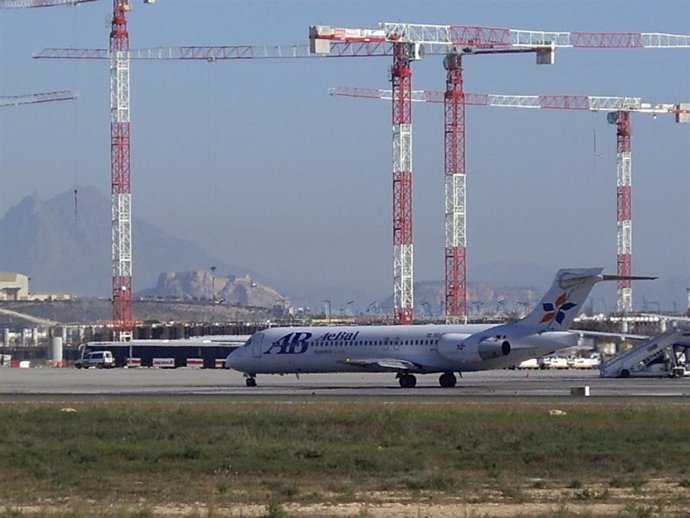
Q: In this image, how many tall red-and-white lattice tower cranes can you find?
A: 4